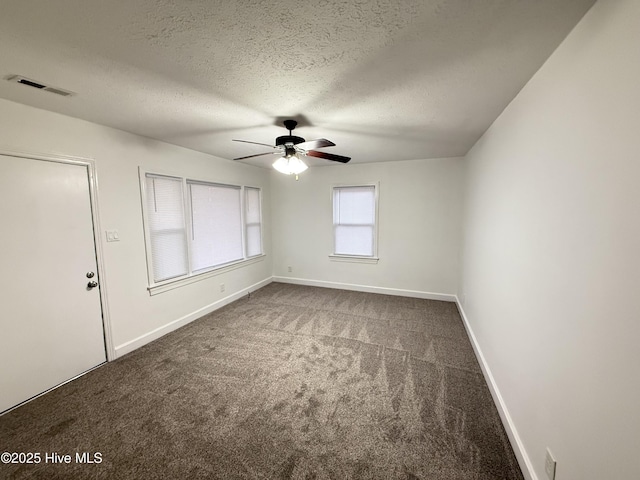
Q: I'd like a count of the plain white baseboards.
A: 3